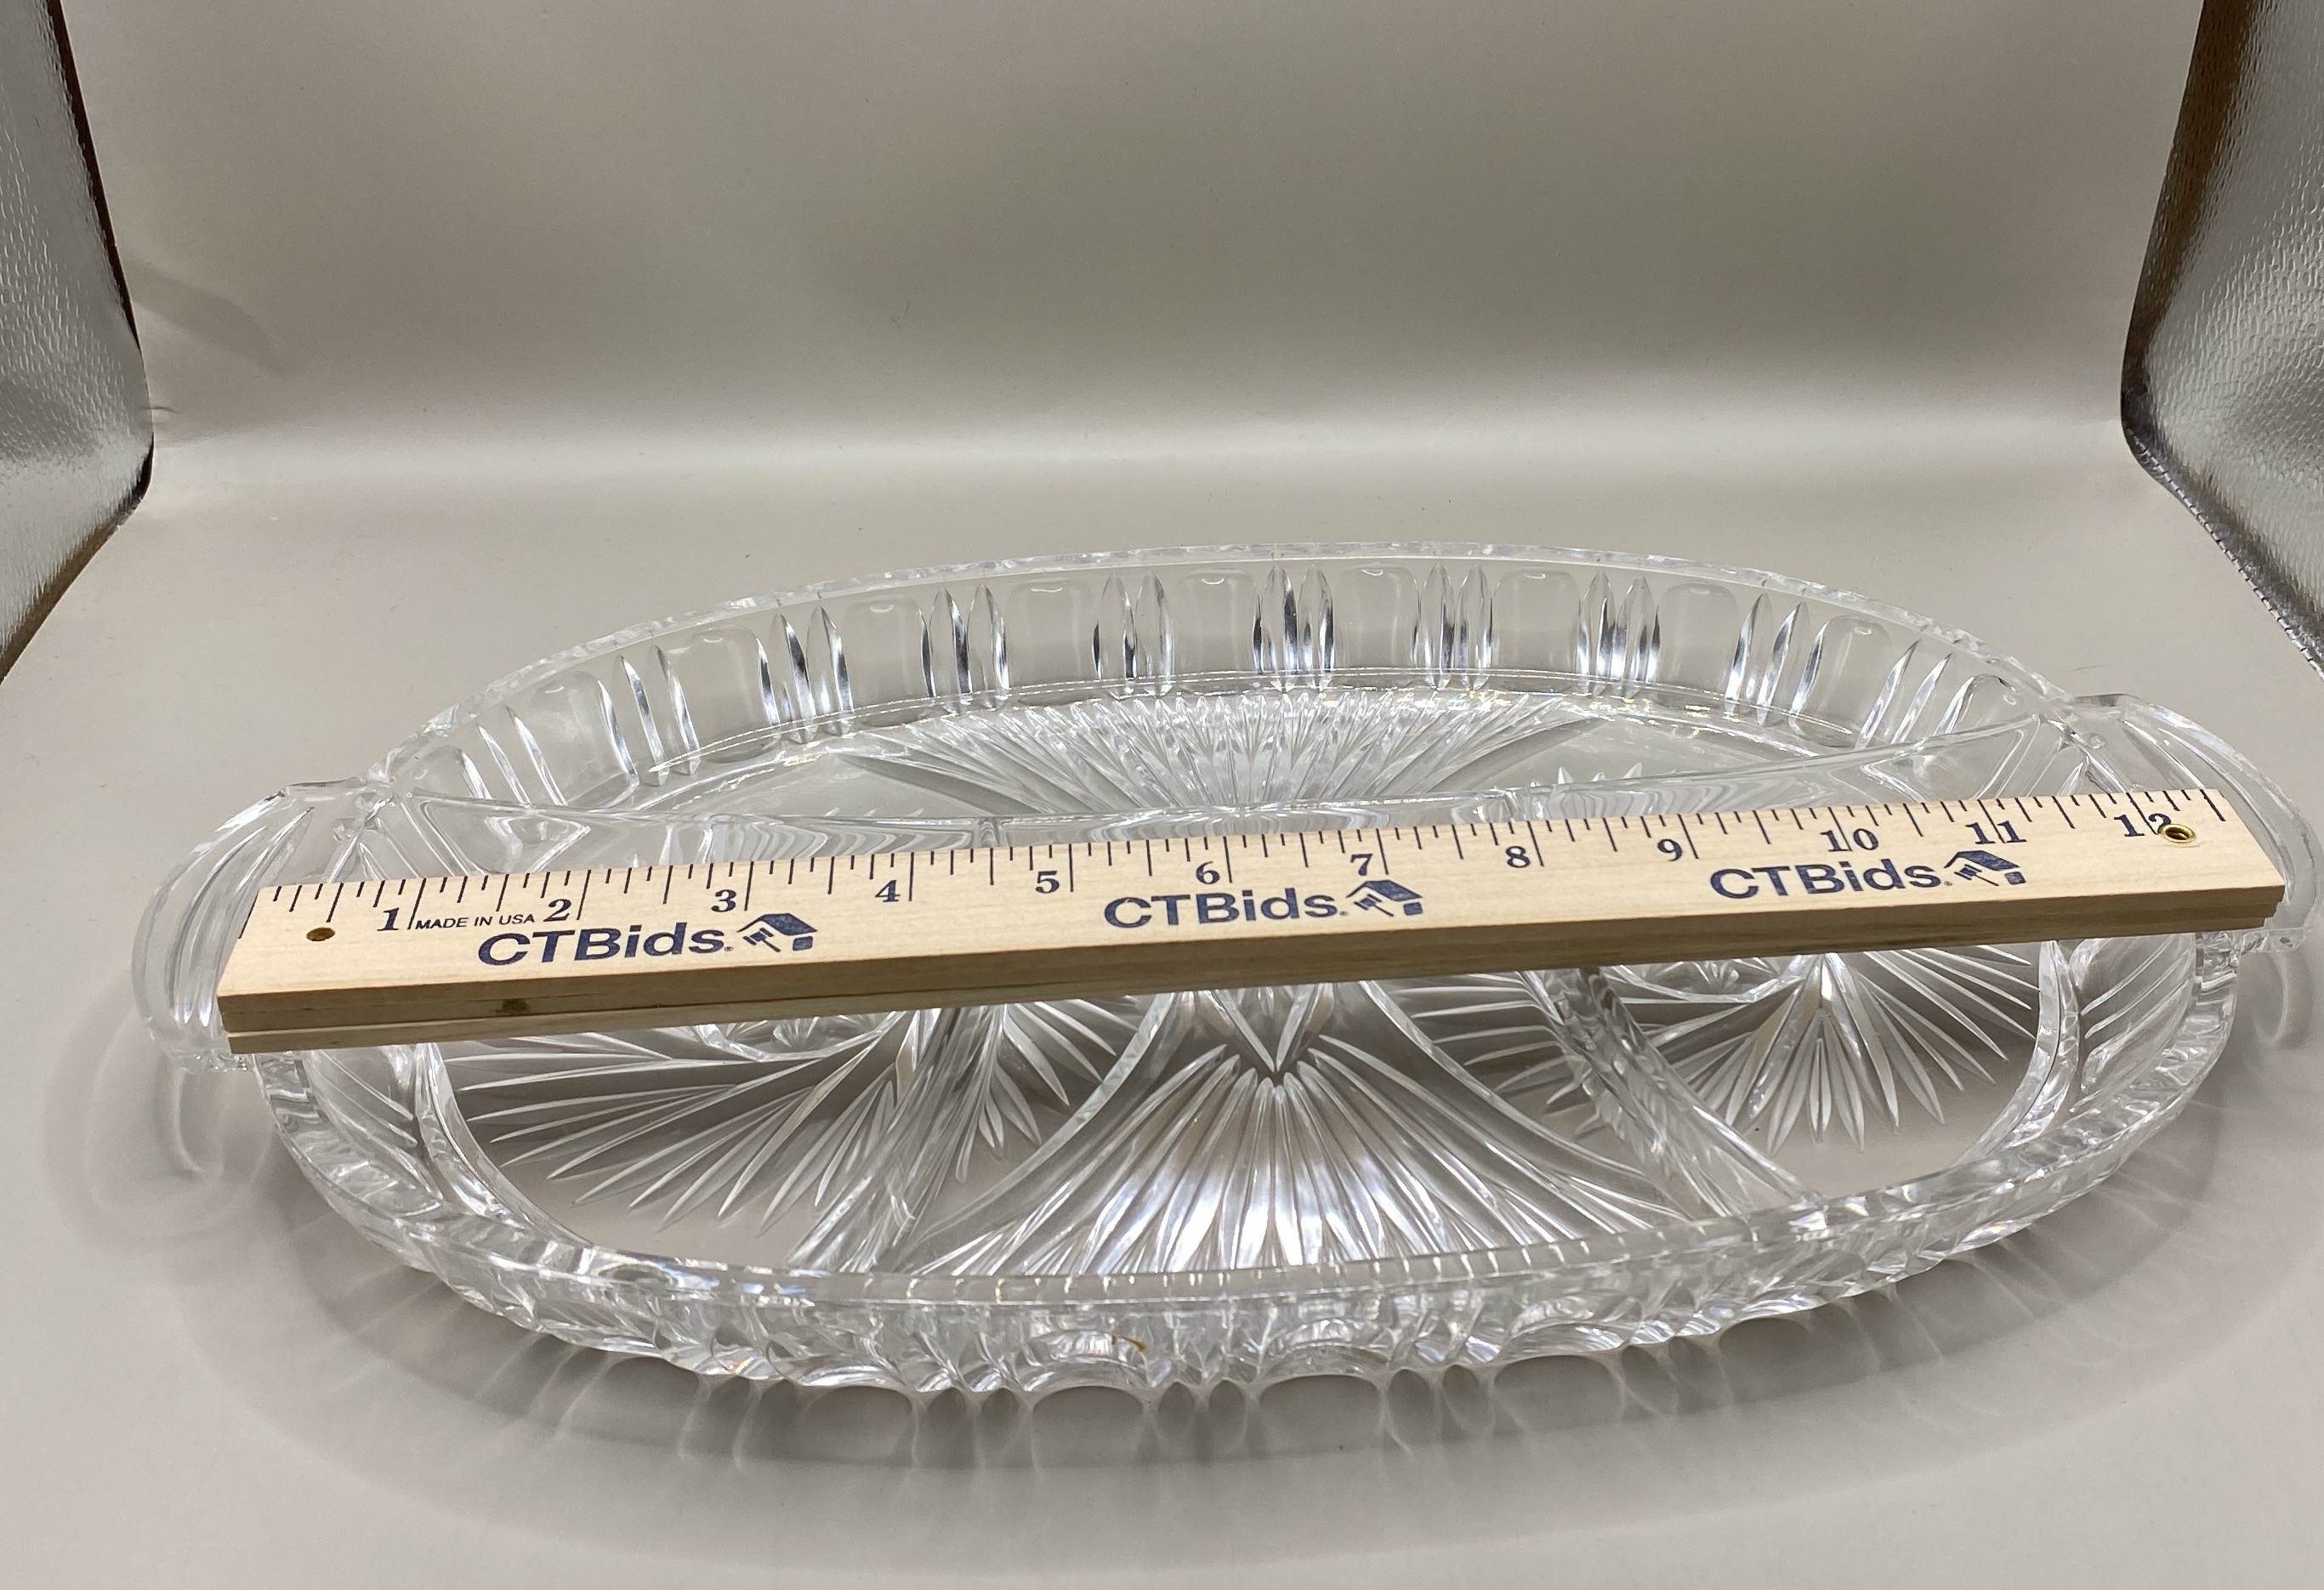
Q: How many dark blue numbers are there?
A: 12